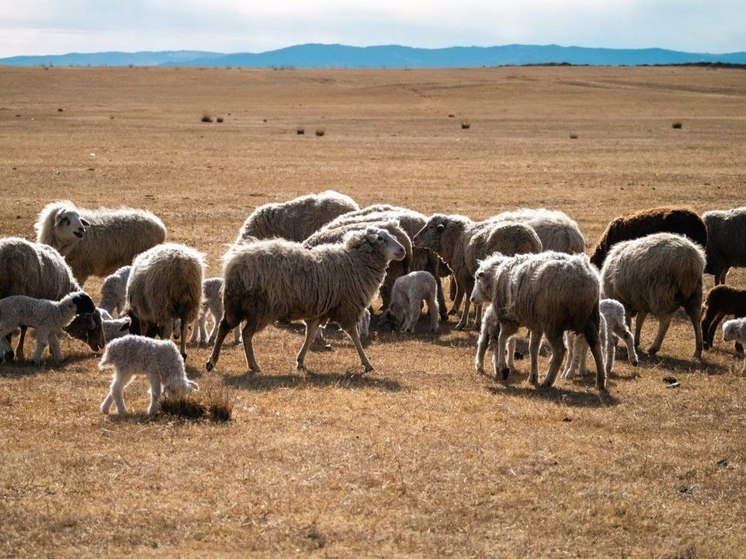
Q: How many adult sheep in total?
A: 13